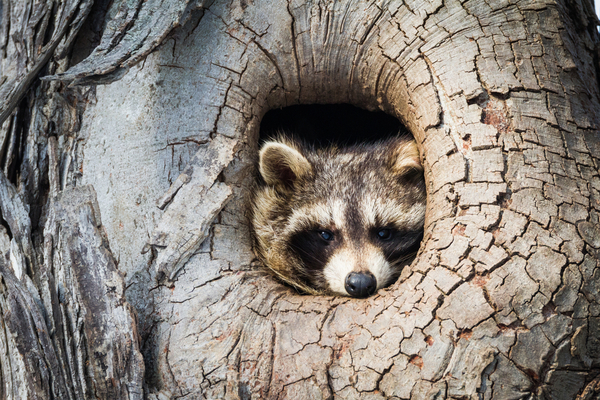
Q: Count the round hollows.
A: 1